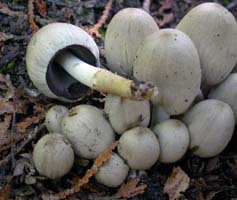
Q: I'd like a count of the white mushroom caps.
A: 13